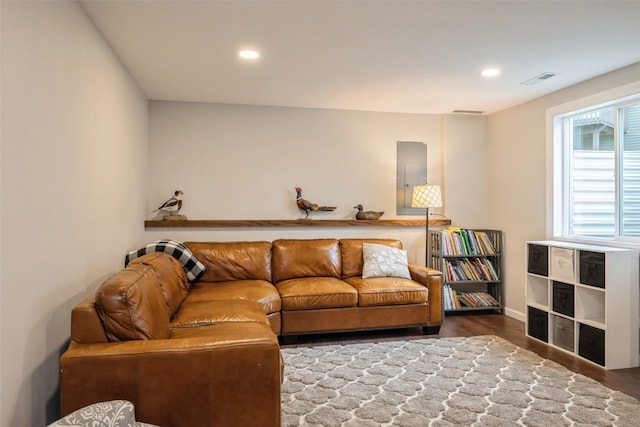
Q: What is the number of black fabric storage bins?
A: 5